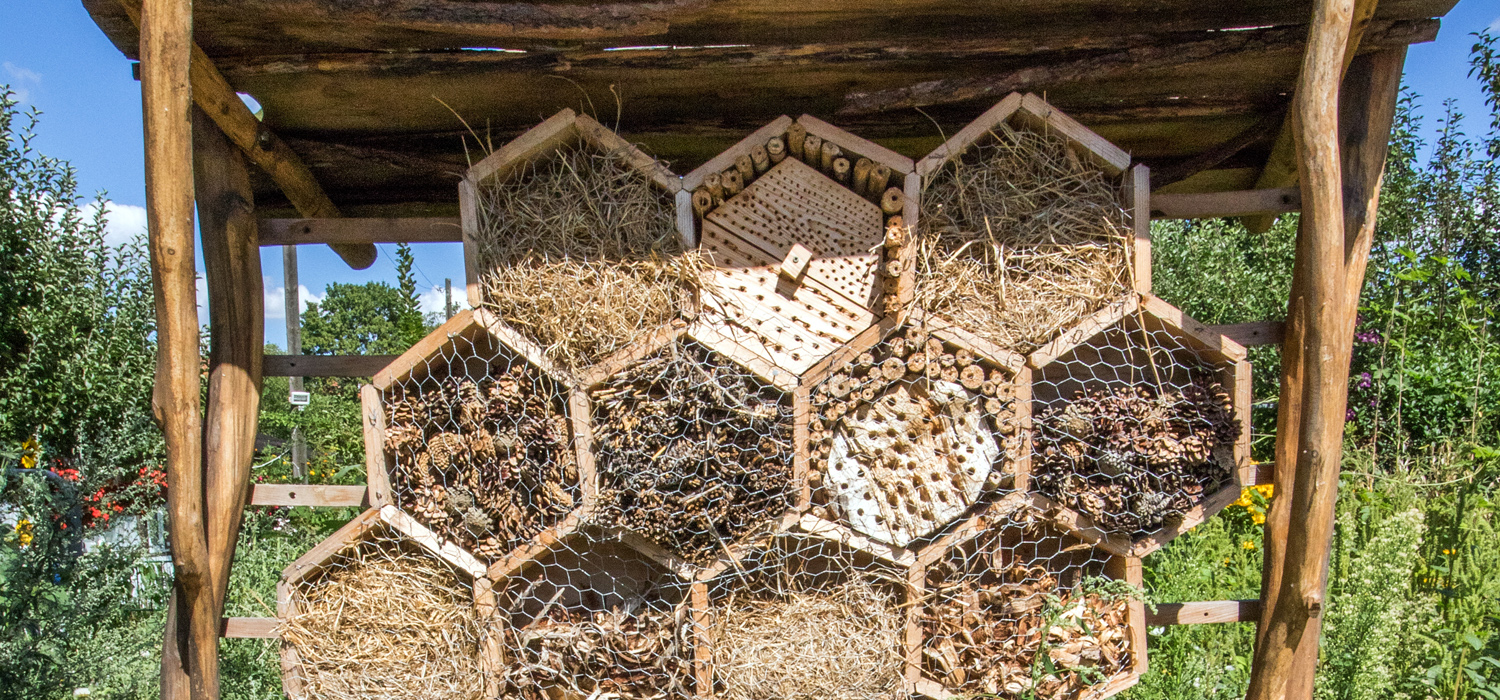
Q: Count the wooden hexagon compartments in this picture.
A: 11